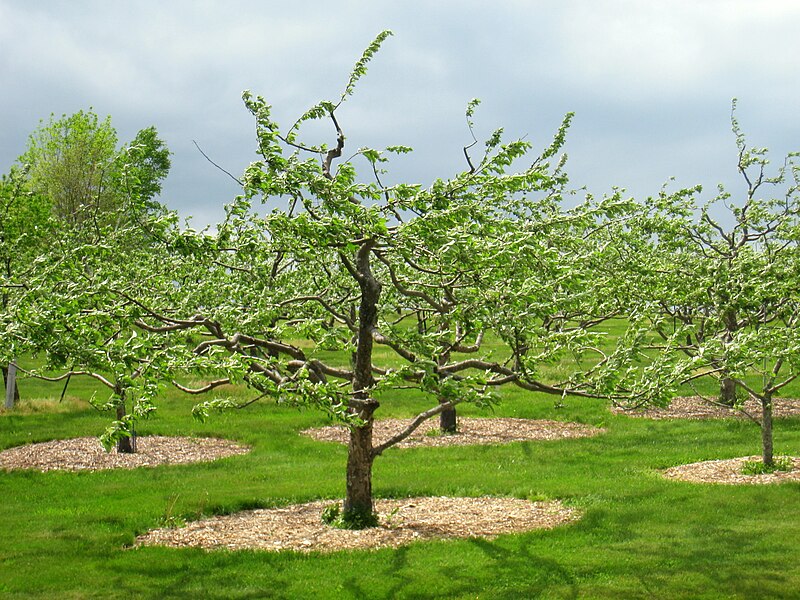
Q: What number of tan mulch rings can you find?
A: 5